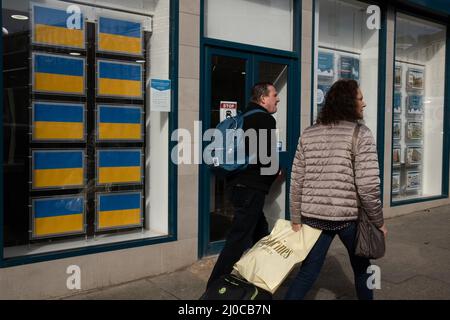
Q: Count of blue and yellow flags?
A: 10